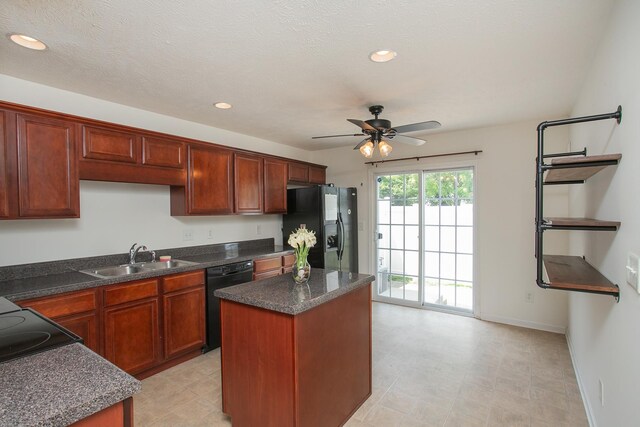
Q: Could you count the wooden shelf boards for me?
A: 3